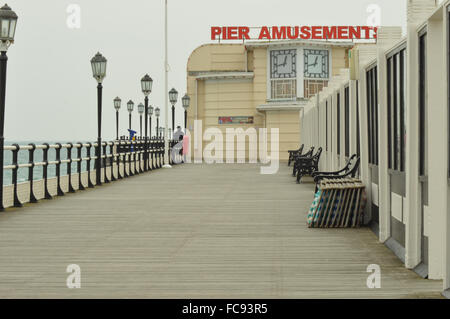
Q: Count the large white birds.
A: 0